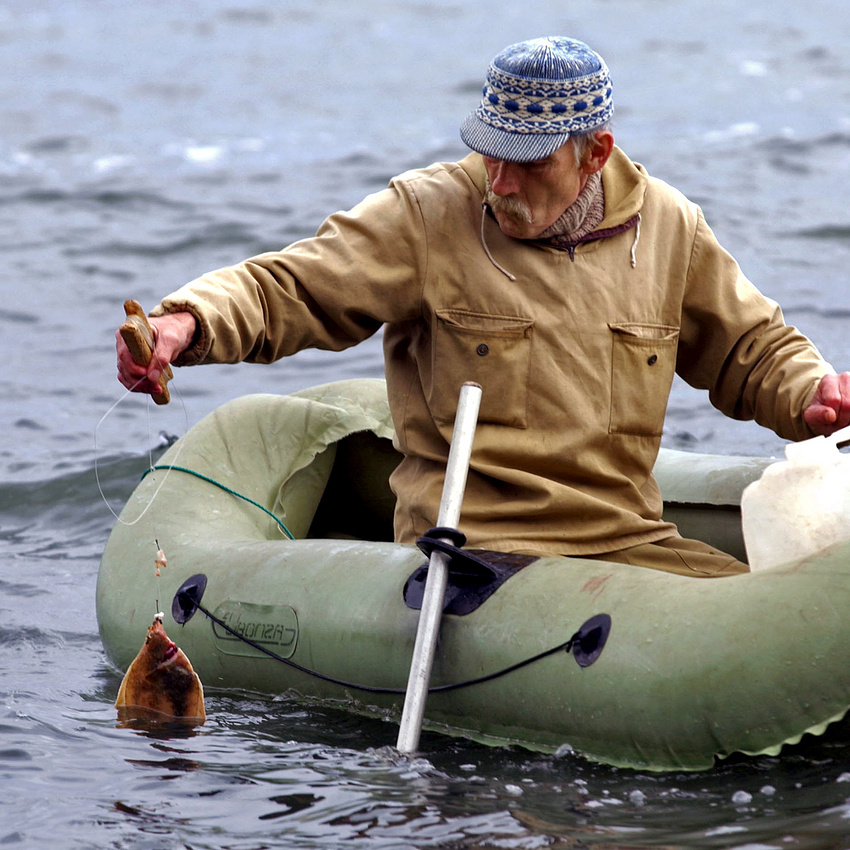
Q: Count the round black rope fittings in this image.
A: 2